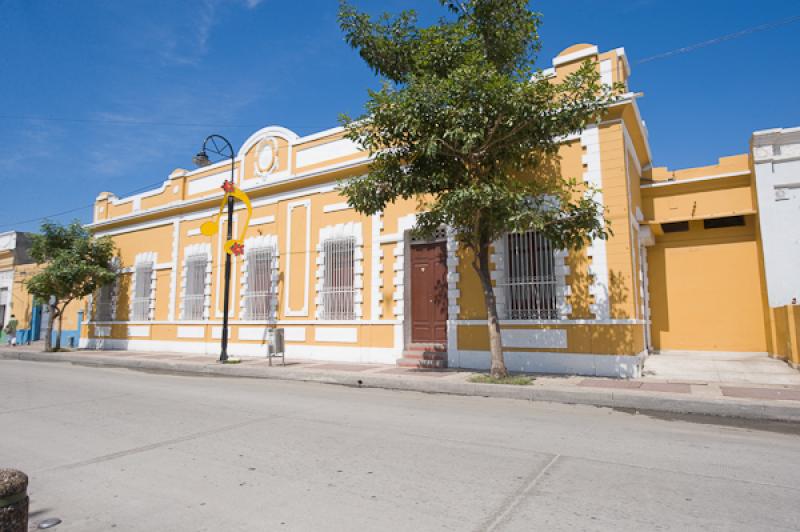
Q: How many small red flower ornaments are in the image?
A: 2